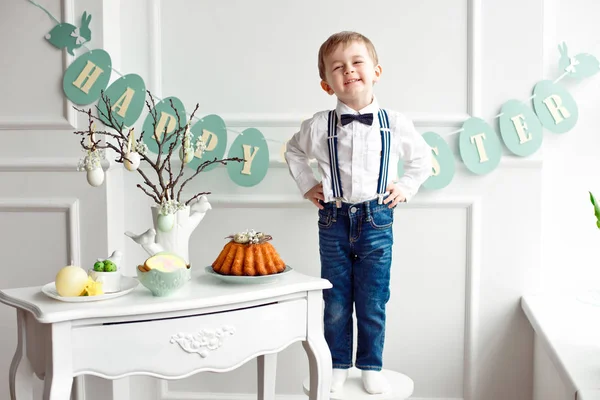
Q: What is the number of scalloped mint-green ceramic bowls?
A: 1